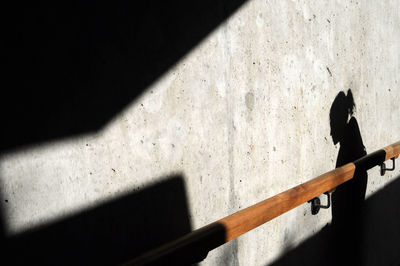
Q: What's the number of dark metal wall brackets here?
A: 2